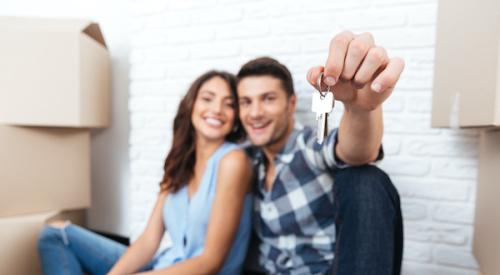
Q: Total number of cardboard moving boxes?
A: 5